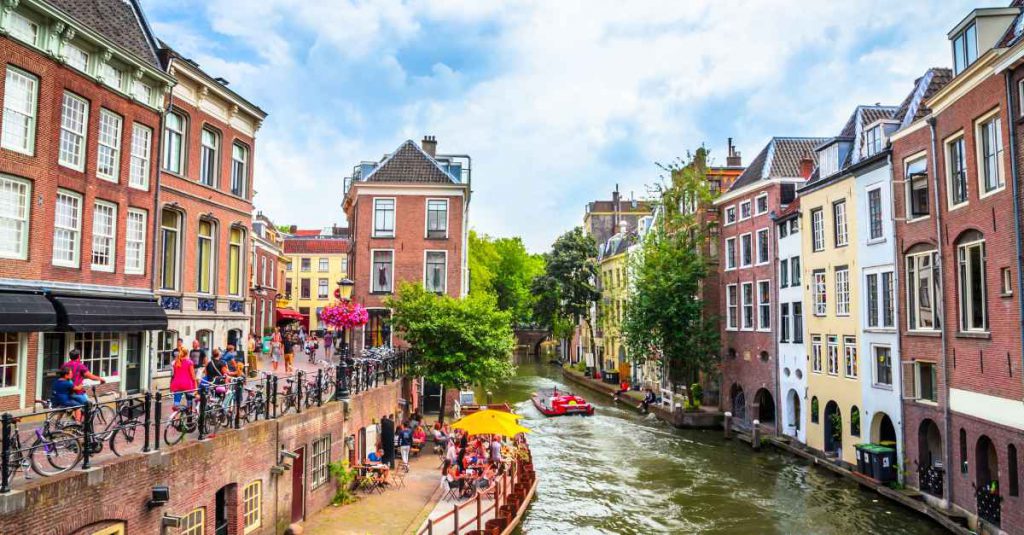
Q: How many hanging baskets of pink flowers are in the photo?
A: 1